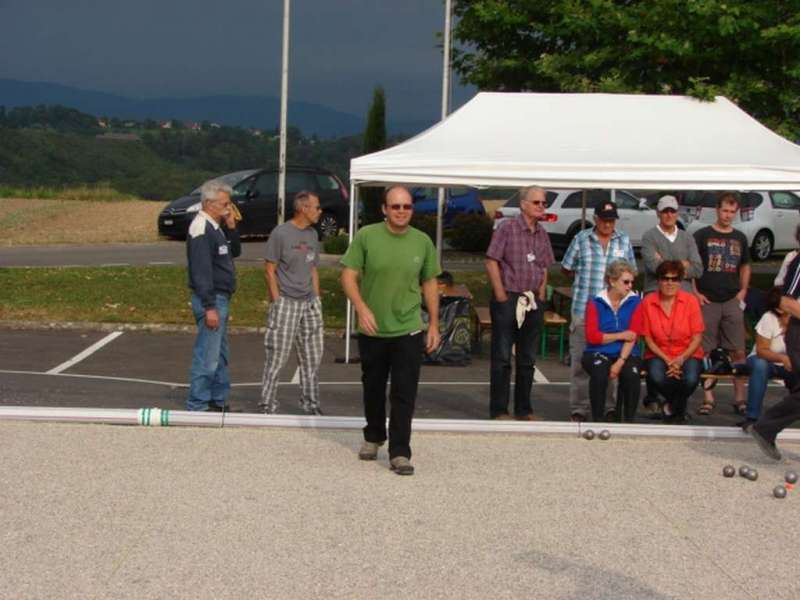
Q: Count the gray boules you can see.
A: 7